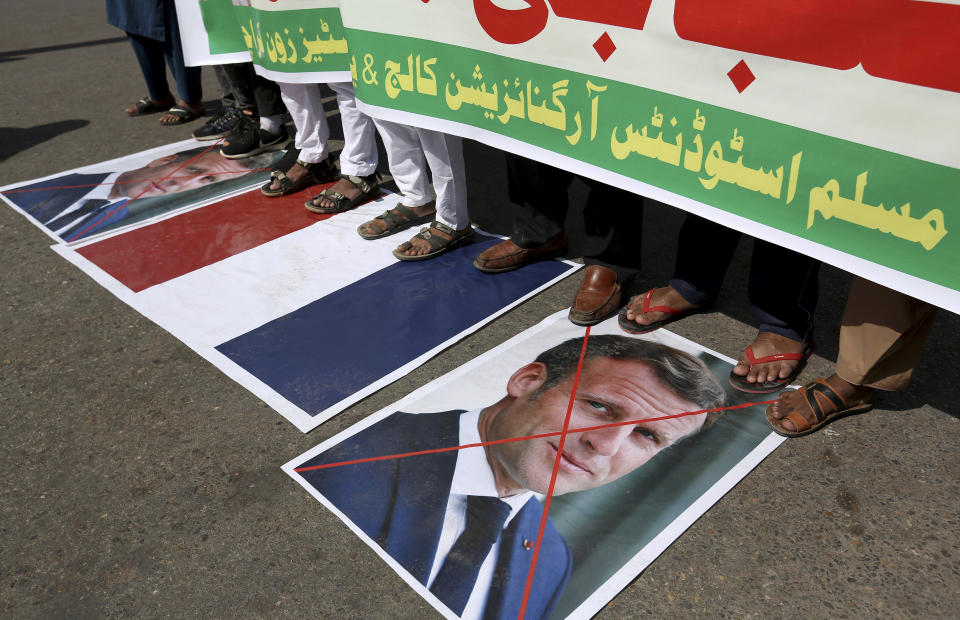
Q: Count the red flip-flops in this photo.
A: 2